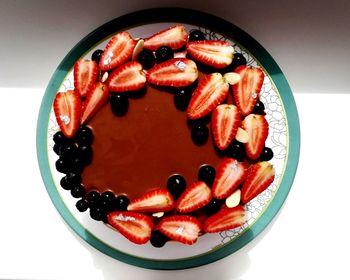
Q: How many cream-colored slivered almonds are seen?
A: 6